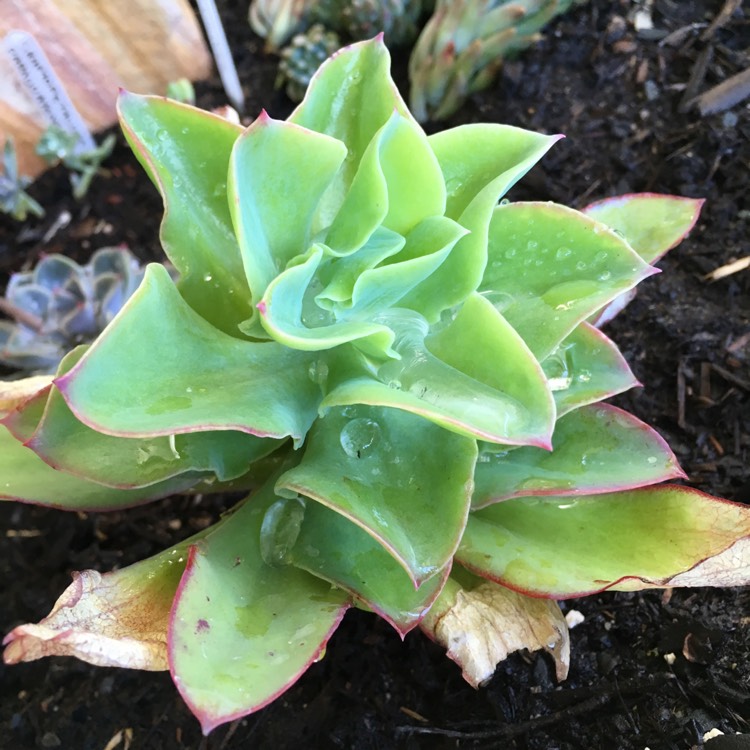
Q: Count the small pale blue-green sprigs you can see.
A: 2